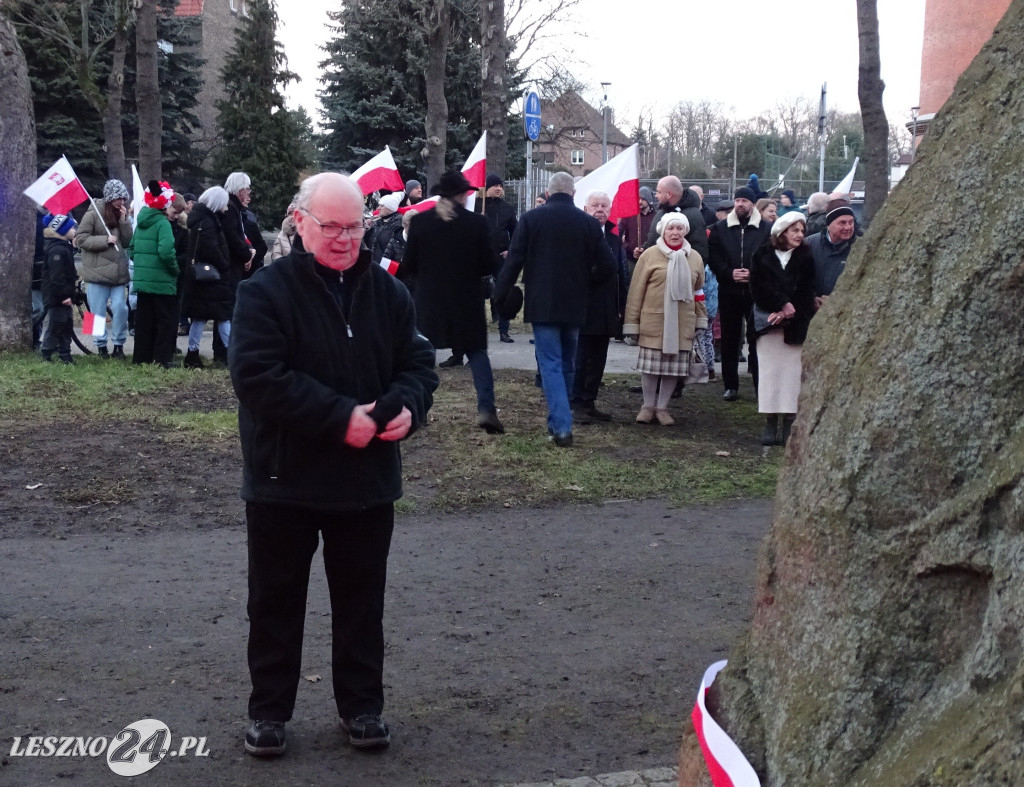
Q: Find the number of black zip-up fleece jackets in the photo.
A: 1